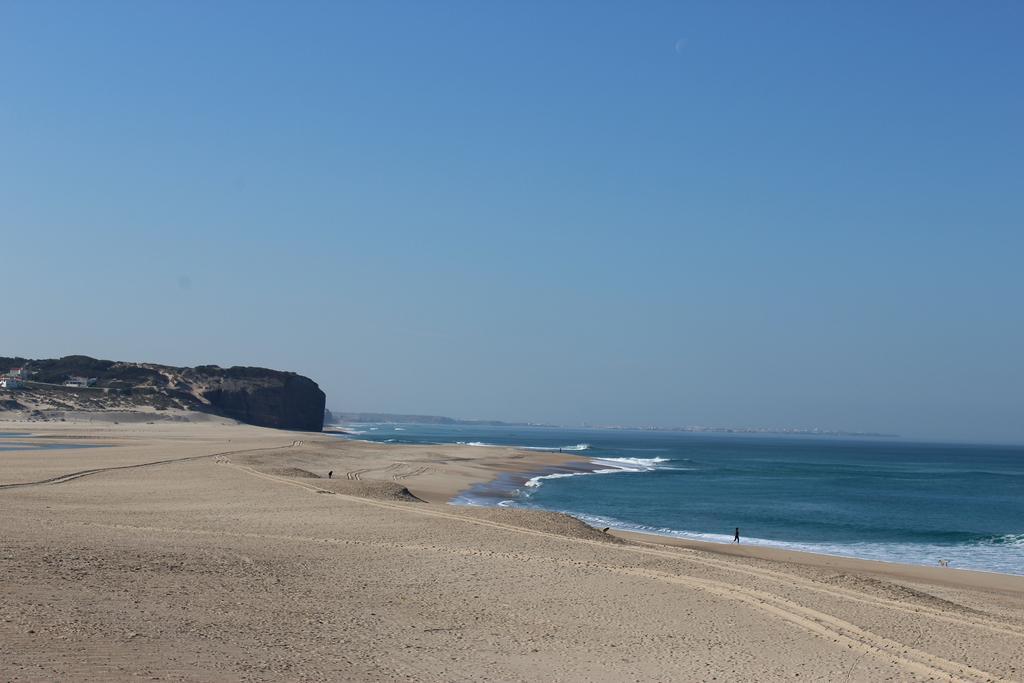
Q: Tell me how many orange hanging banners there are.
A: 0